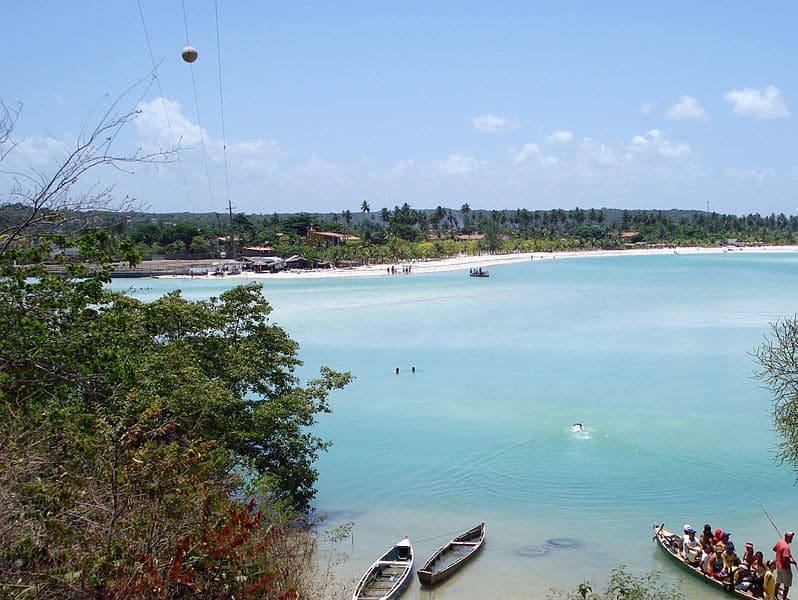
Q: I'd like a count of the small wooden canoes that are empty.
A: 2